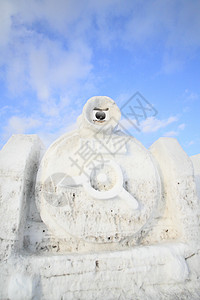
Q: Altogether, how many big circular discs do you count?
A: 1